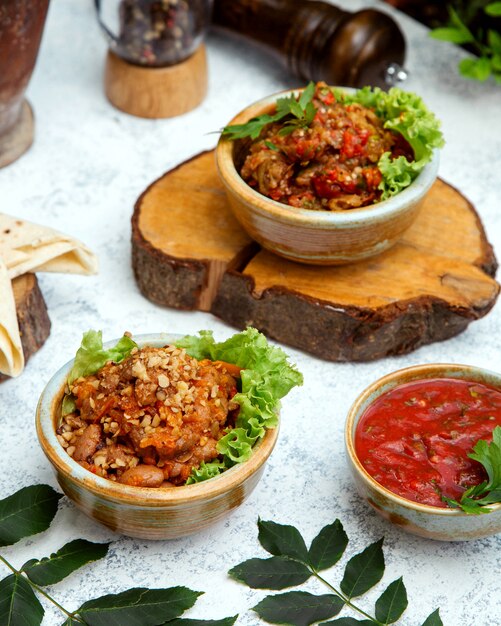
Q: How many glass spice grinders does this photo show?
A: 1